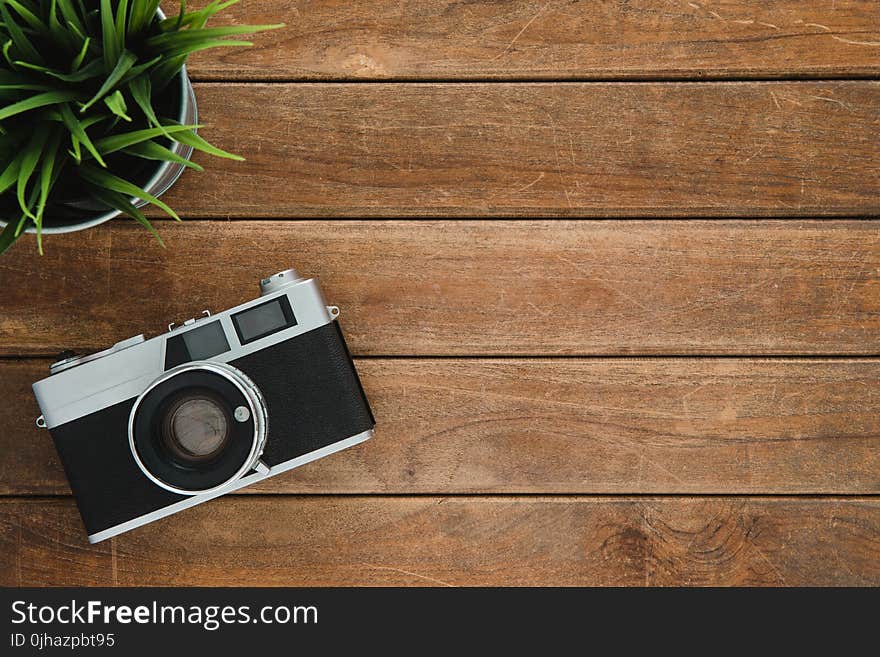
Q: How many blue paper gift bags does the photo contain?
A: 0